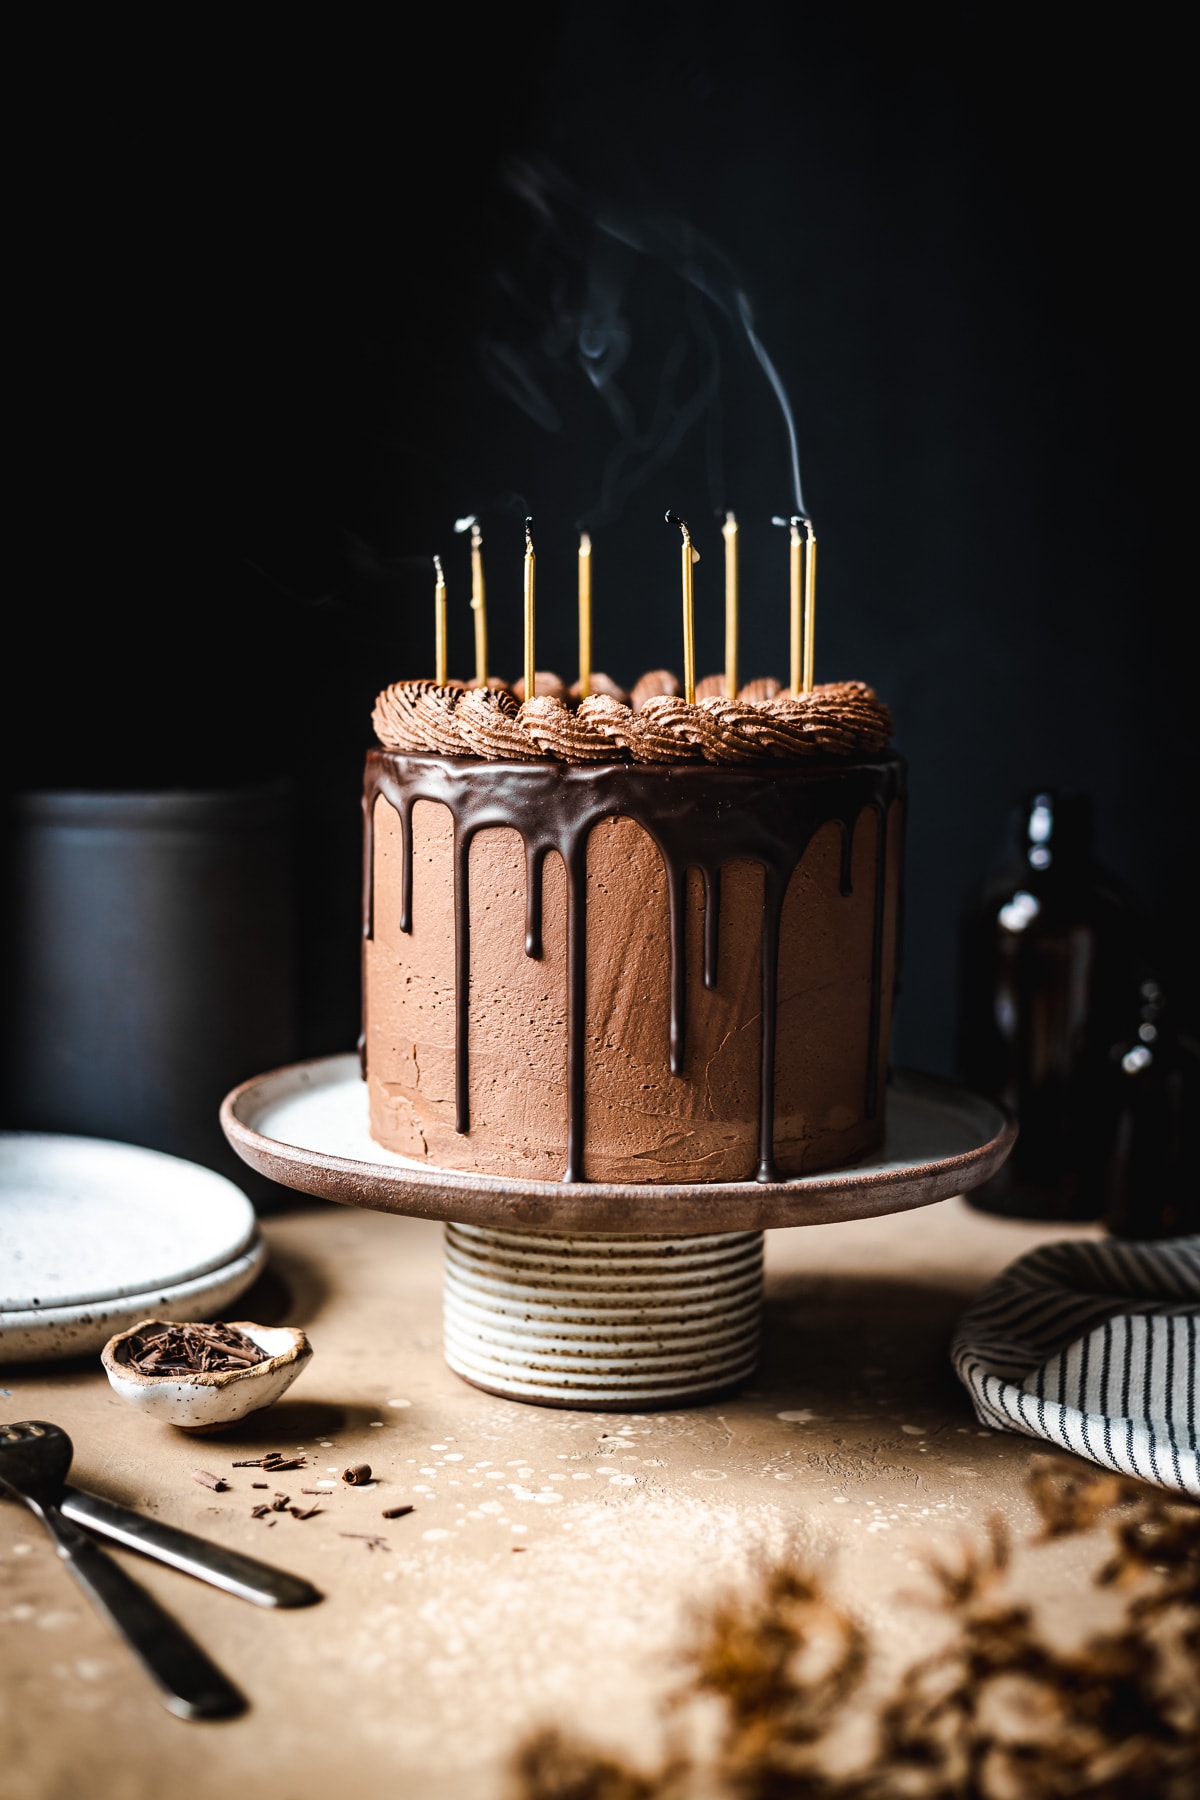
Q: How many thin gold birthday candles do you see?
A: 8